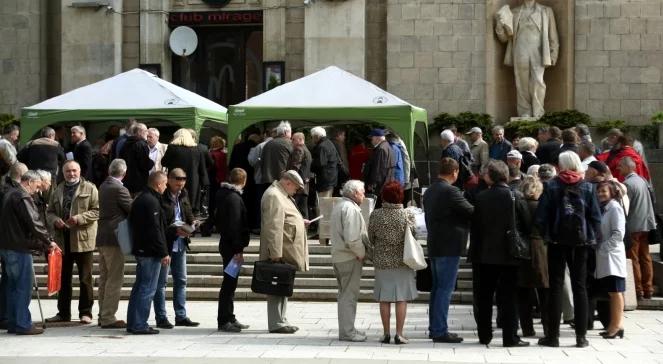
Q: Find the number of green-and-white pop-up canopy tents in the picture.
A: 2